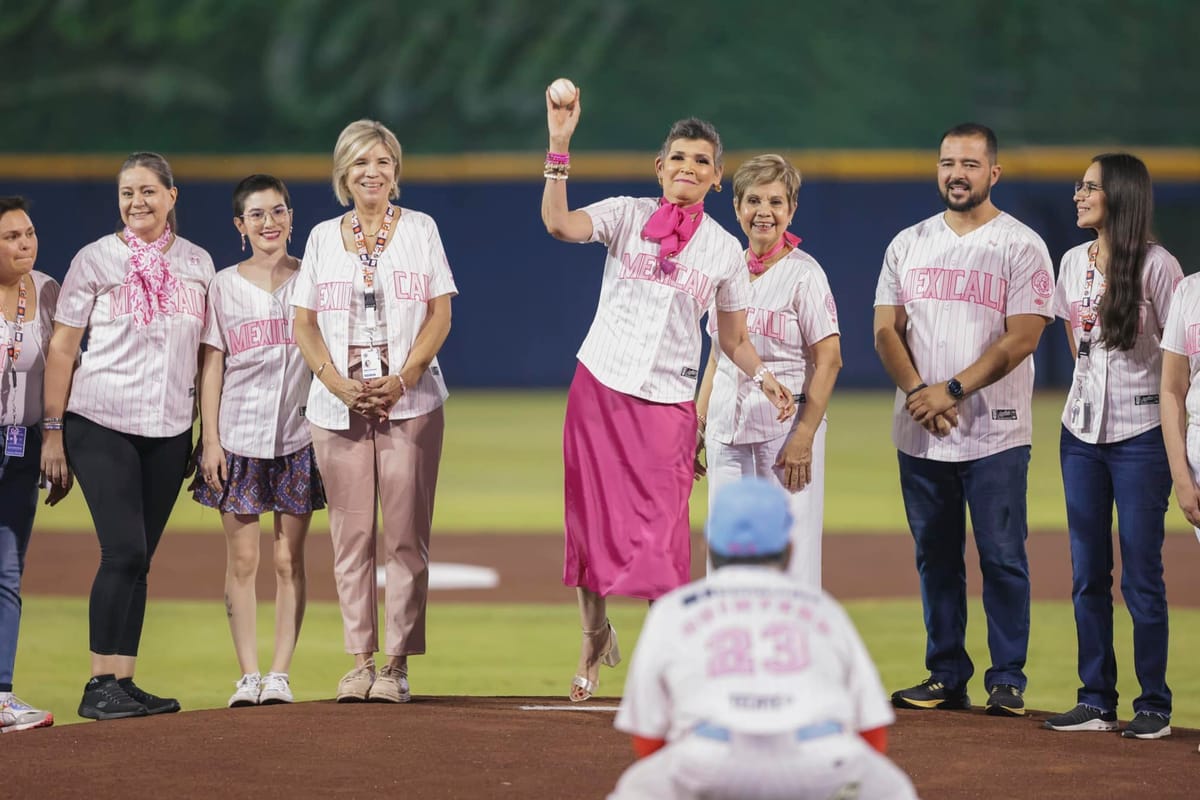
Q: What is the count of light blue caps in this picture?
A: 1